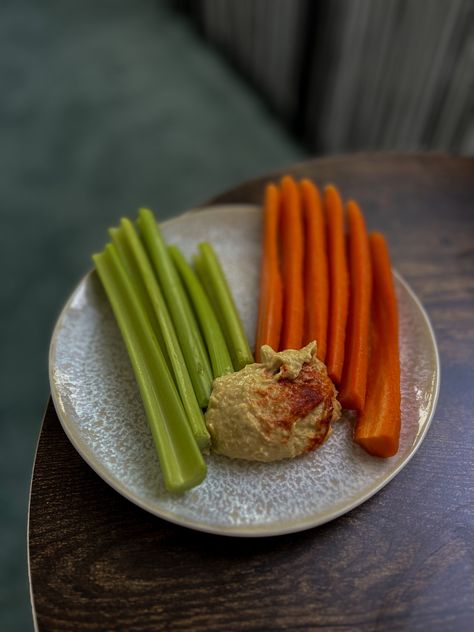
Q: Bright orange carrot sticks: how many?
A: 6